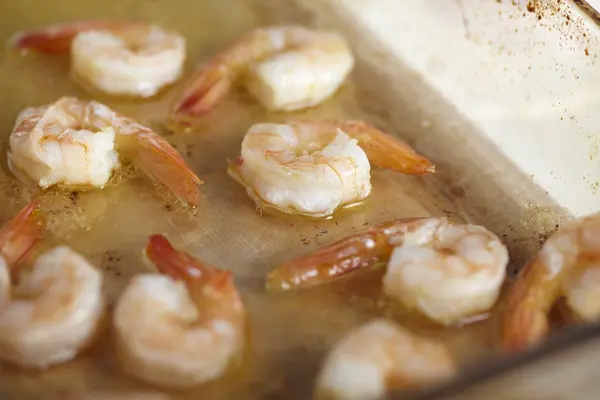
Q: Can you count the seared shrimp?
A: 9